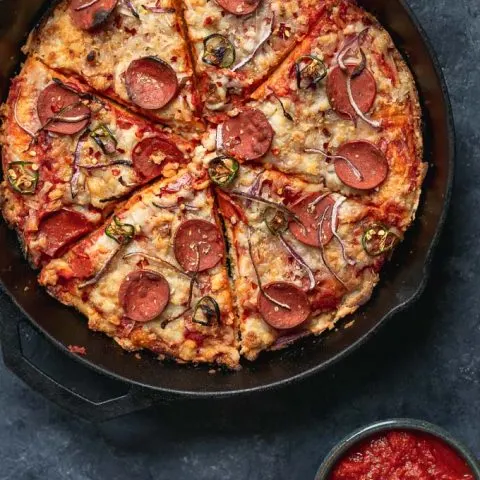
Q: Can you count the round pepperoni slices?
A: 13